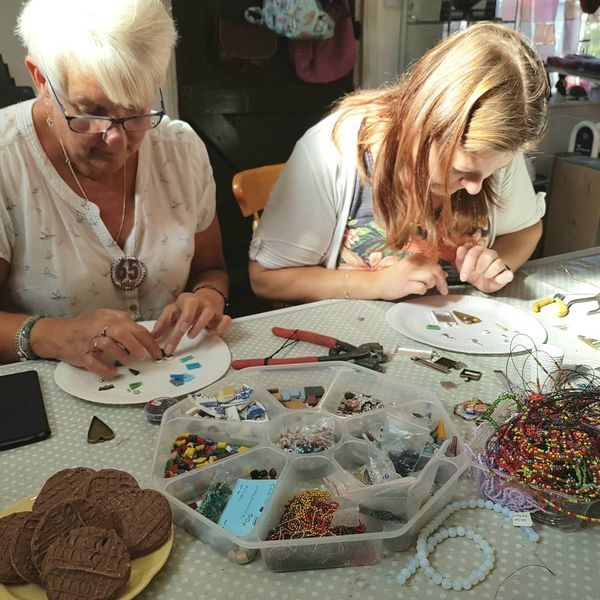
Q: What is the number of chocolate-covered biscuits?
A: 7